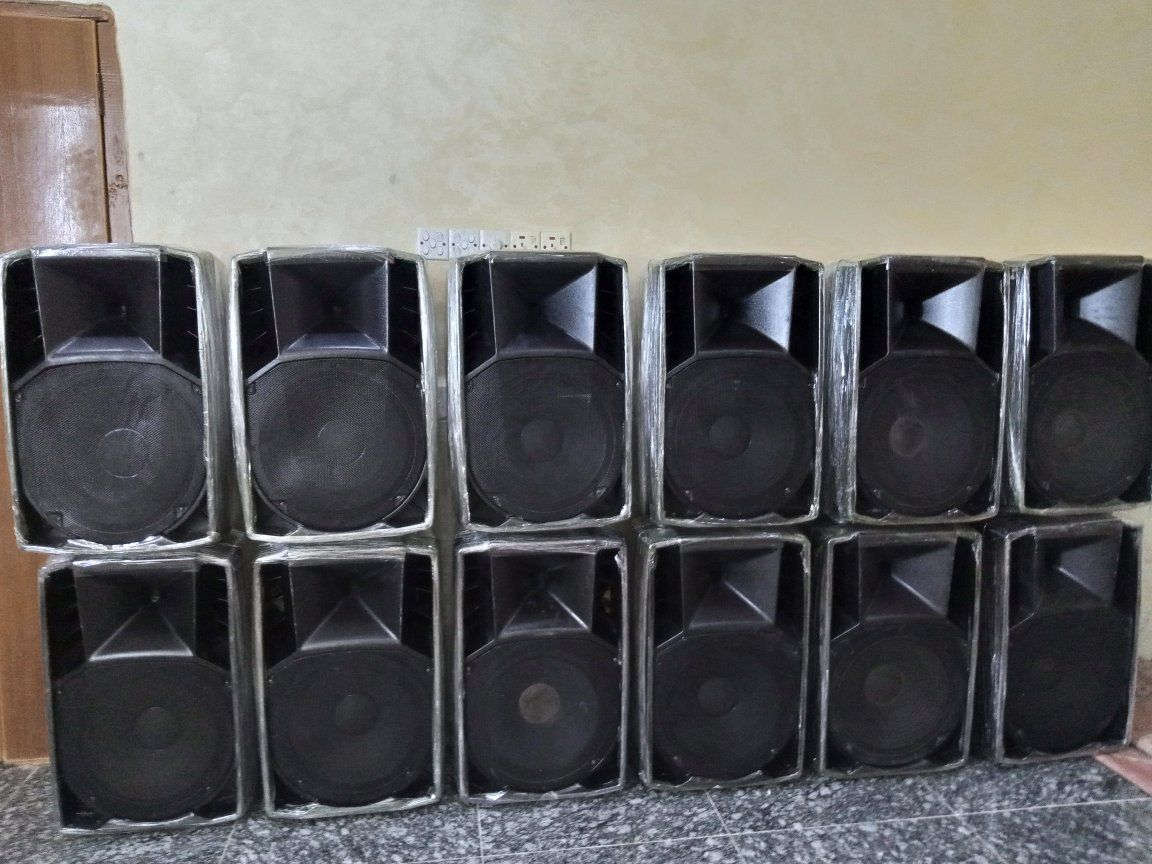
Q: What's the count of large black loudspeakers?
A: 12